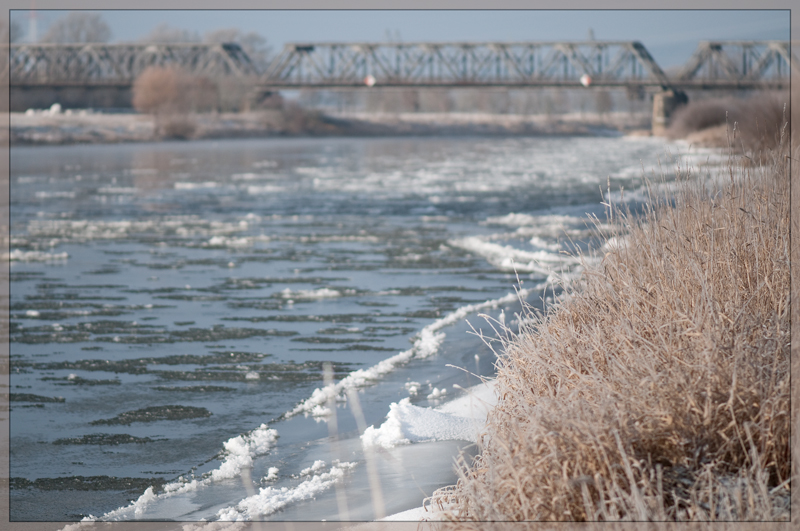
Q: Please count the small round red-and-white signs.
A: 2